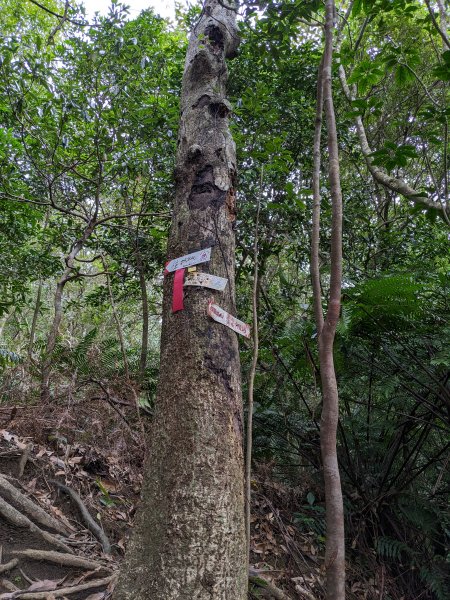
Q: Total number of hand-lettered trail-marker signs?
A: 3